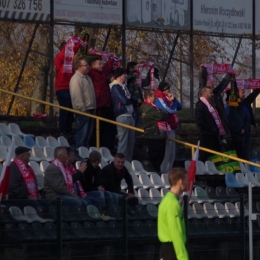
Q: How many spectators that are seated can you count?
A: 5